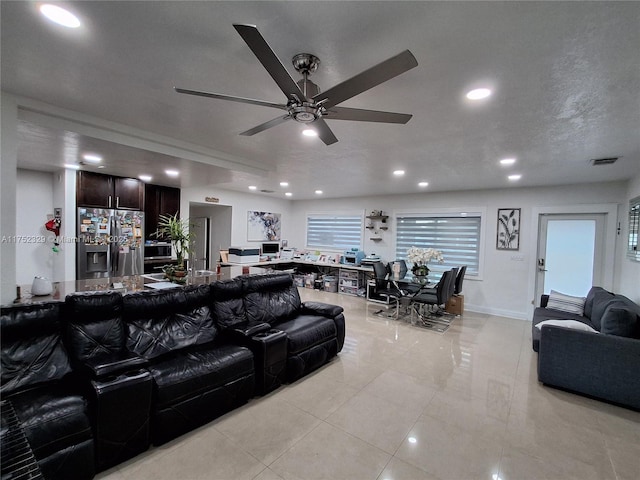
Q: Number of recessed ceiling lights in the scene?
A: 15